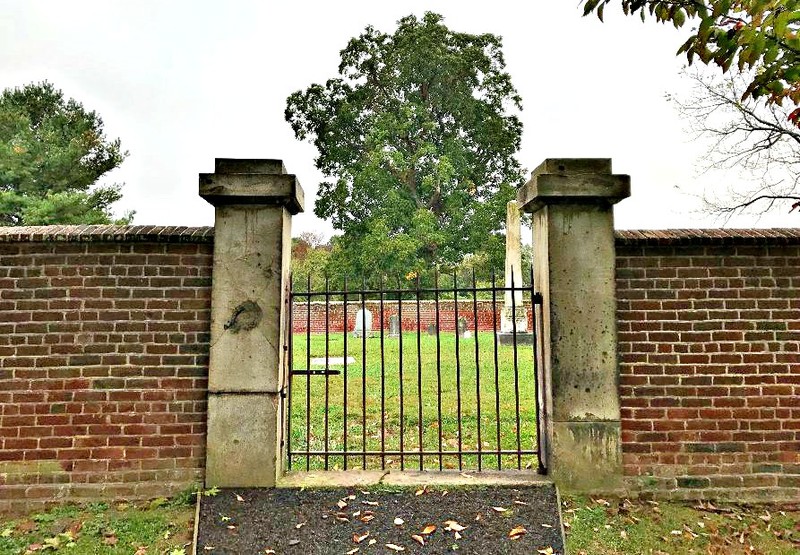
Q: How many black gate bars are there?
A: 14